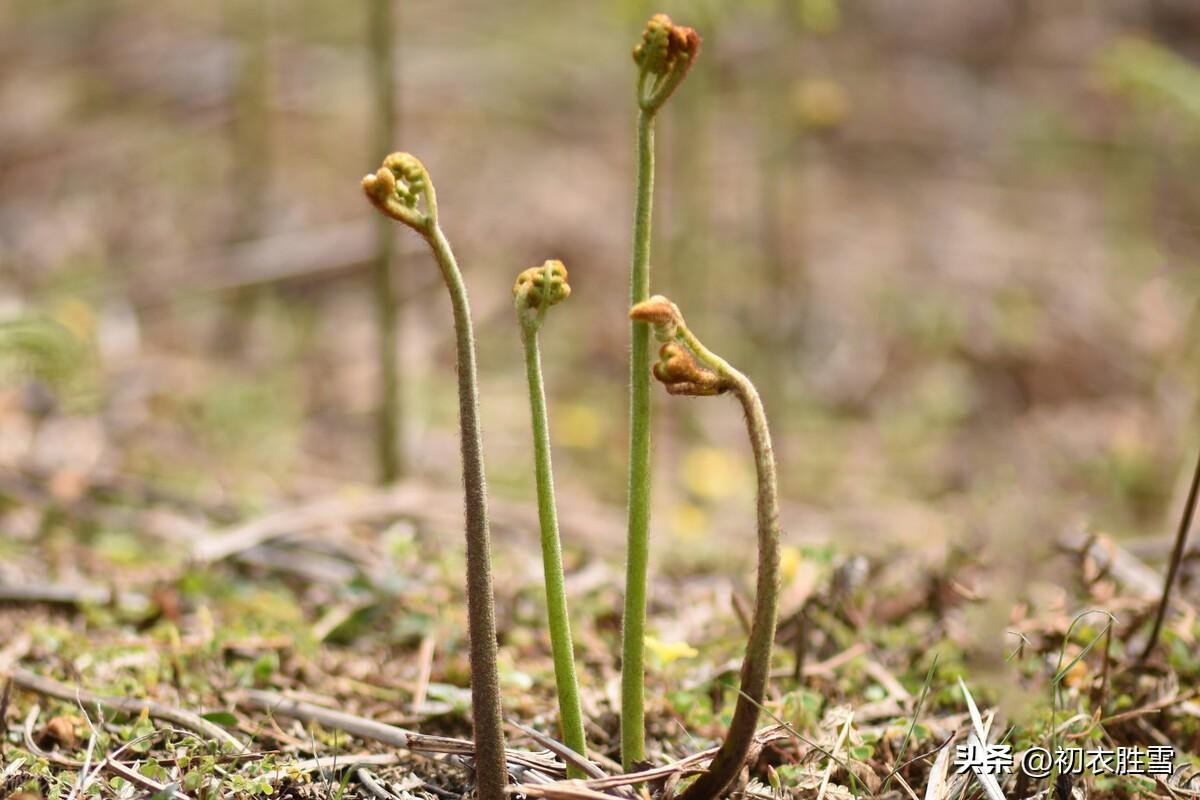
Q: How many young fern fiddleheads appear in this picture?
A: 4